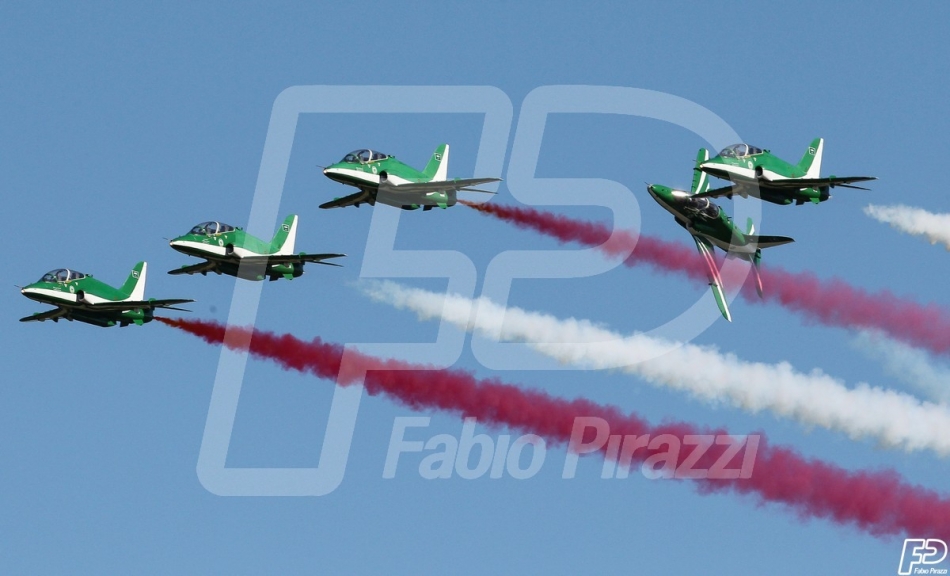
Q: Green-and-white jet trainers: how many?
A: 5